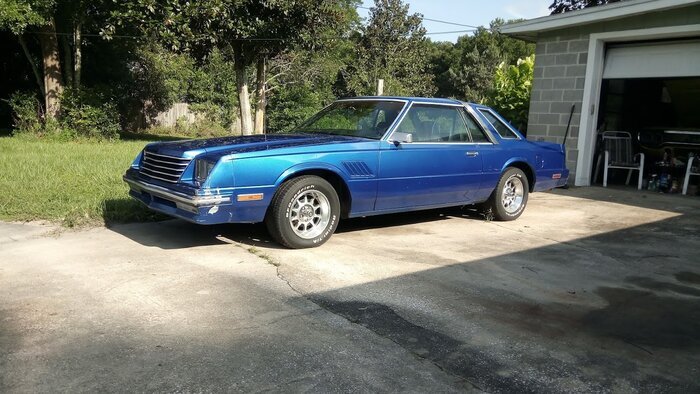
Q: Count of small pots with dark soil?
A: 0